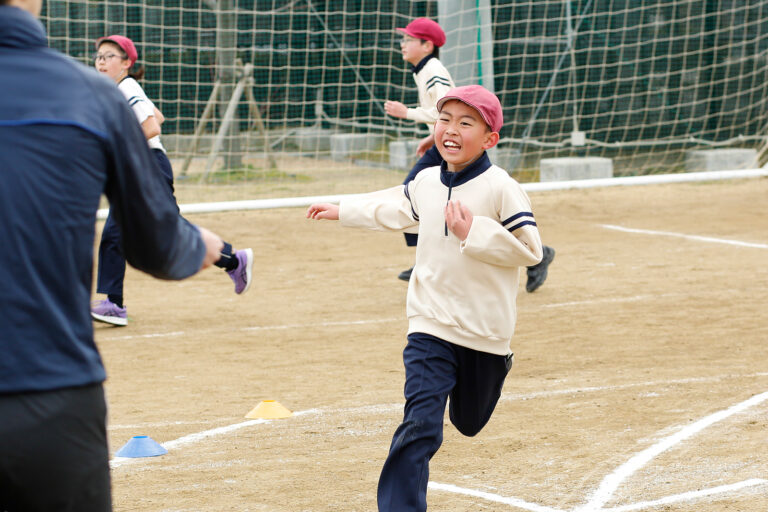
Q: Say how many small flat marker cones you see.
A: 2